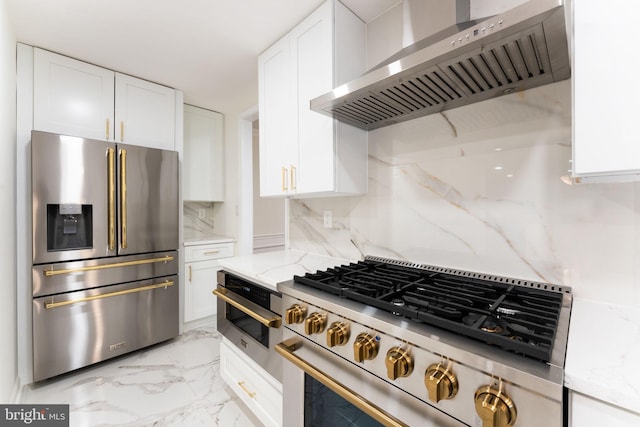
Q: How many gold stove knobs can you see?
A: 7